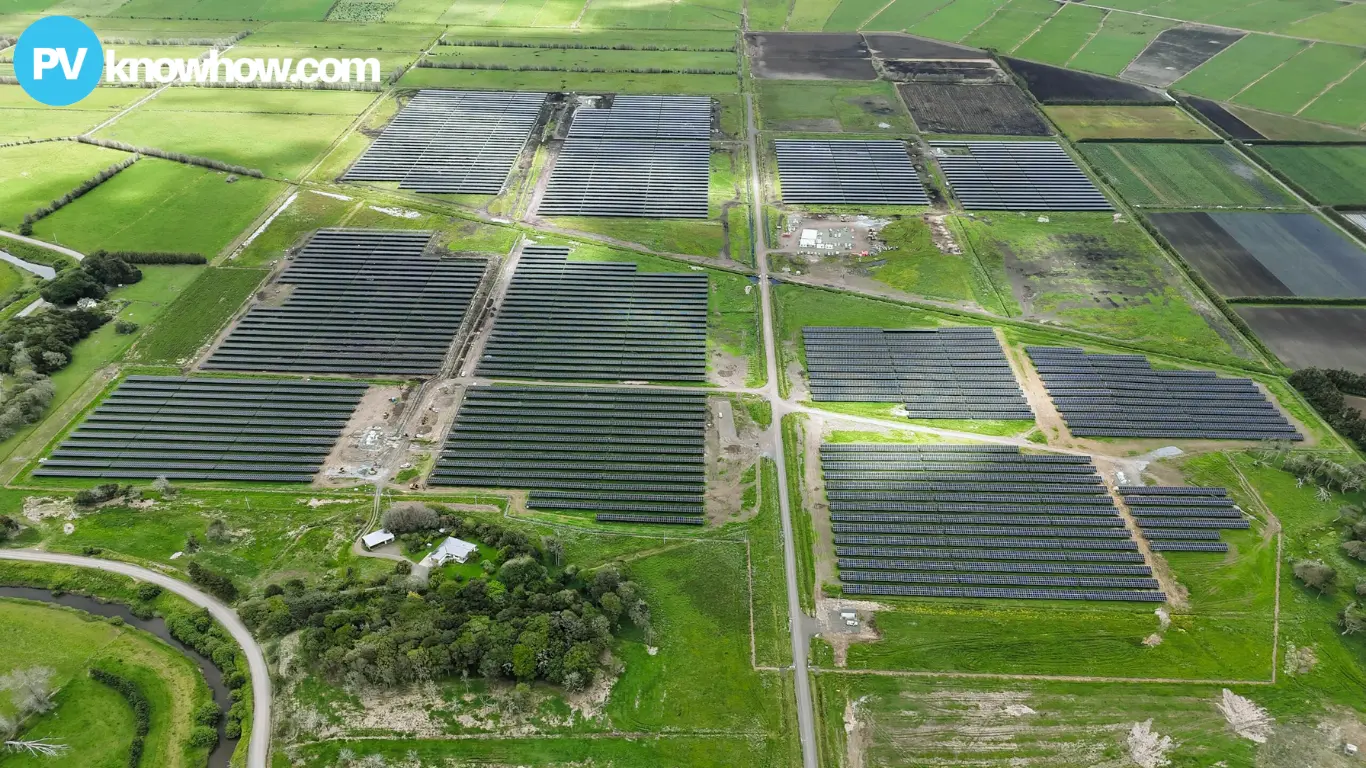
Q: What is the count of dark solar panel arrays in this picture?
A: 12